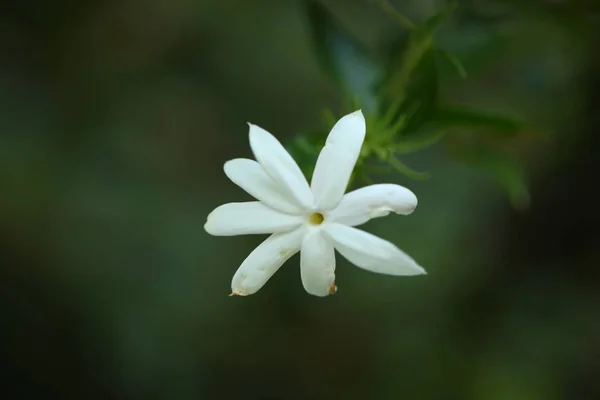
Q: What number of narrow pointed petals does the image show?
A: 8